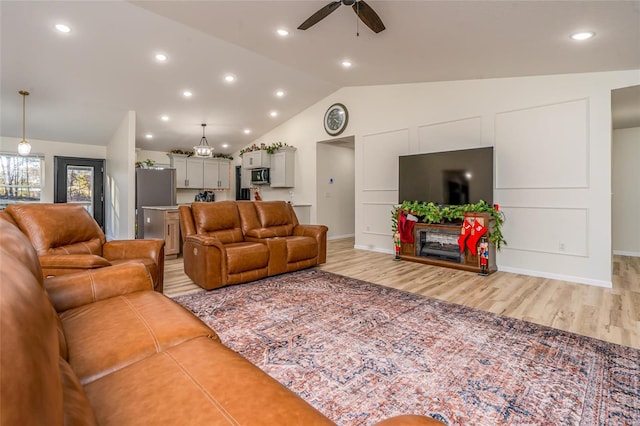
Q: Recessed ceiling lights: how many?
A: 13